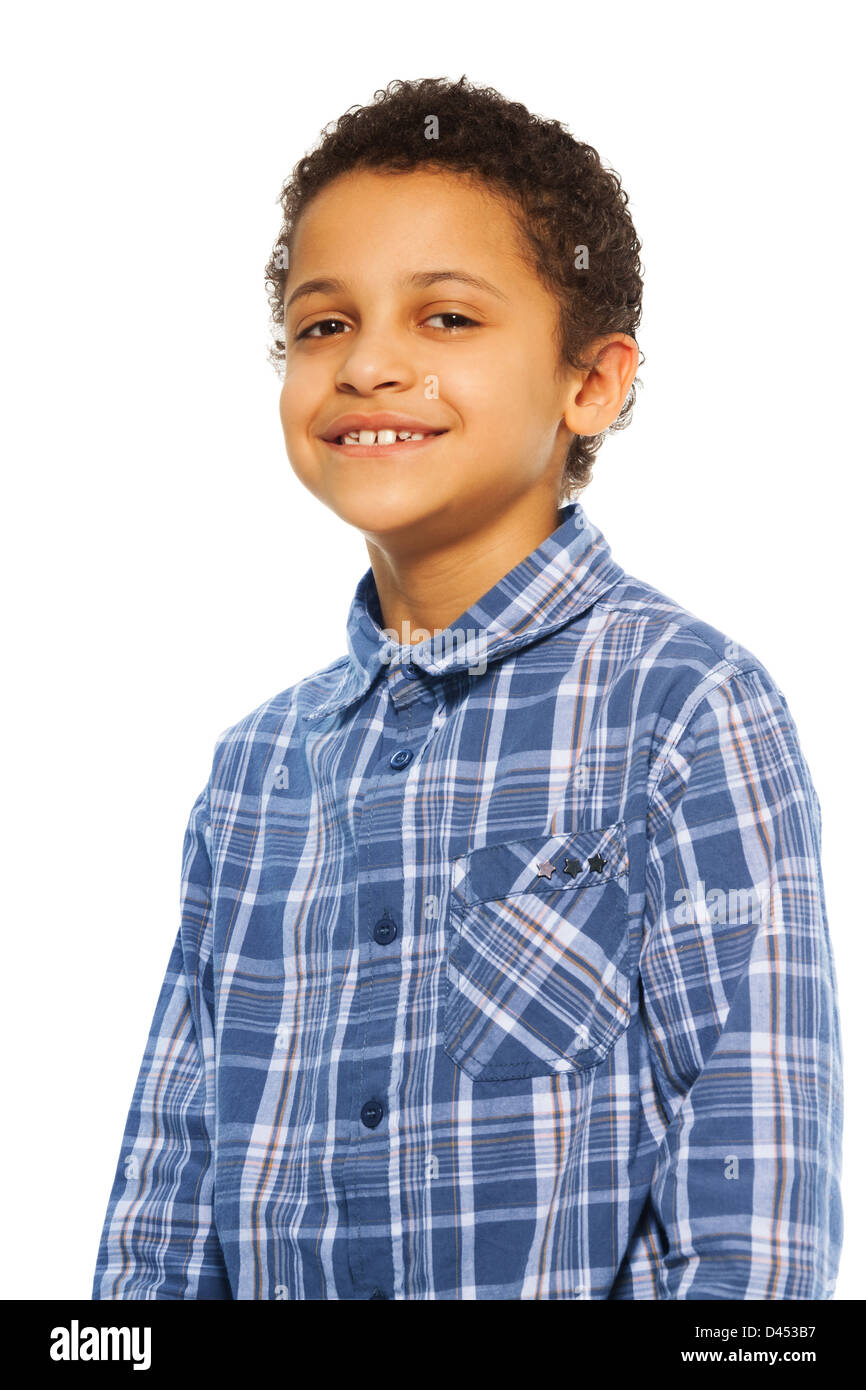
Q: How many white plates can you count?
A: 0